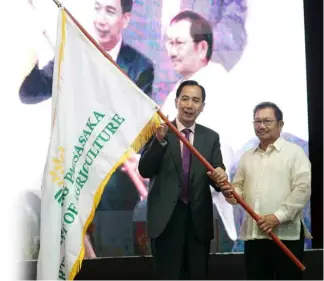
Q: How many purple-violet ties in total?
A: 1